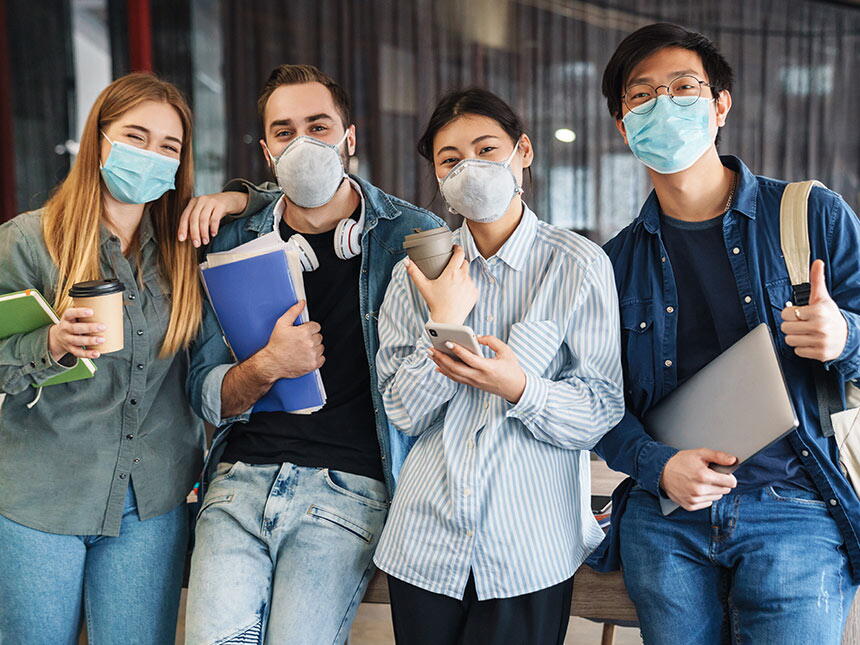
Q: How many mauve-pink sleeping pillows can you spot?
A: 0